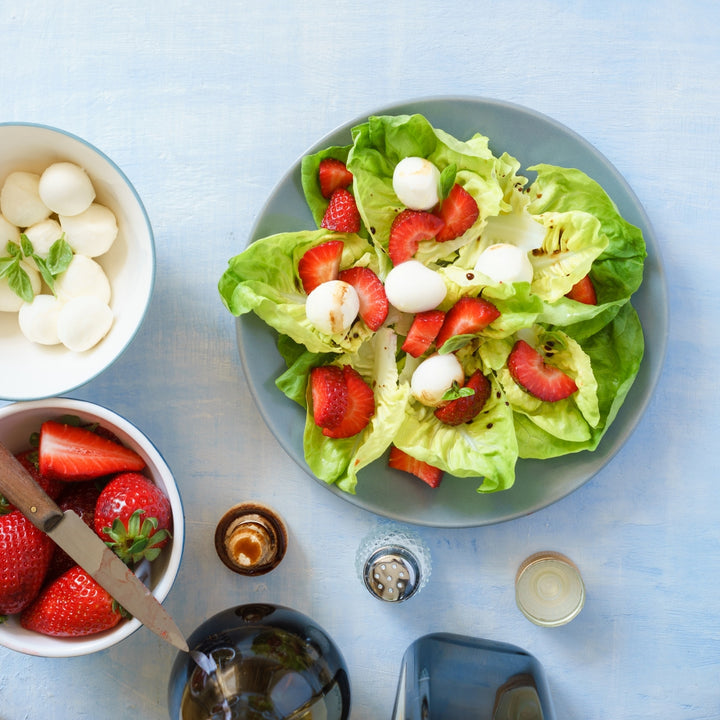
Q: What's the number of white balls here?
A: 14